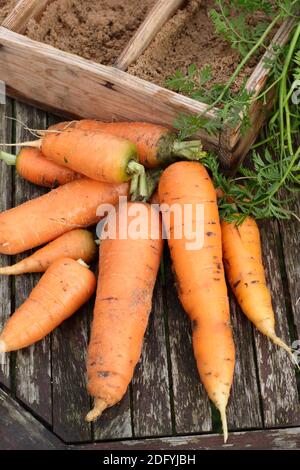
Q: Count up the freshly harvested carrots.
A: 9